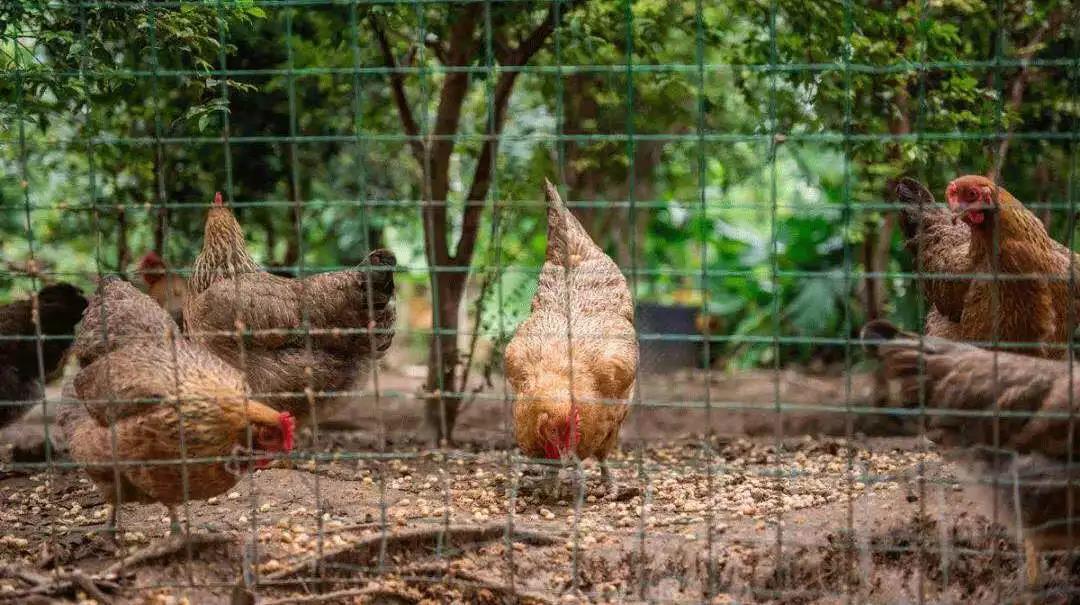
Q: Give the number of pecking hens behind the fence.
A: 2